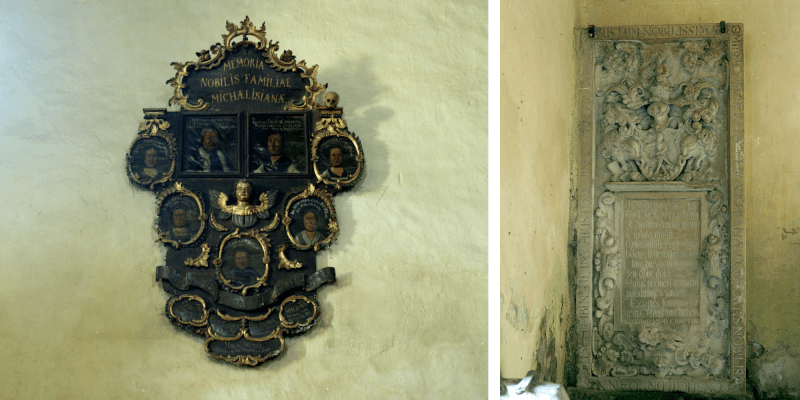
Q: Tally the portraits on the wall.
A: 7